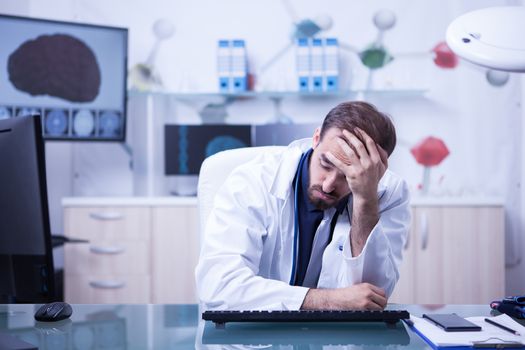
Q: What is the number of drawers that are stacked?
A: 3